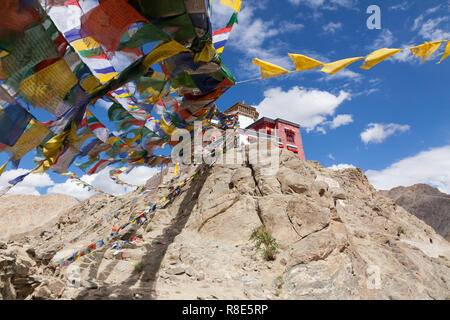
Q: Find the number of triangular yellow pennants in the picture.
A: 6